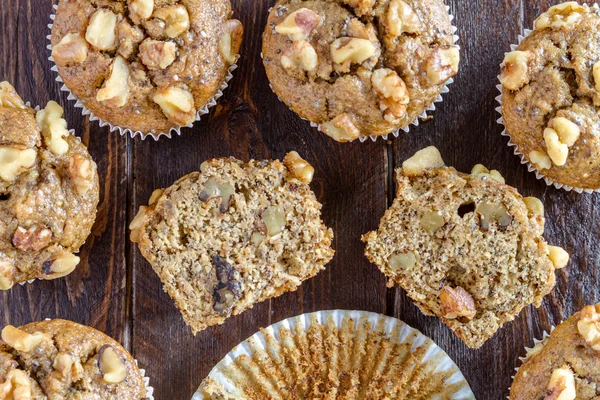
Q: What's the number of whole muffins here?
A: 6